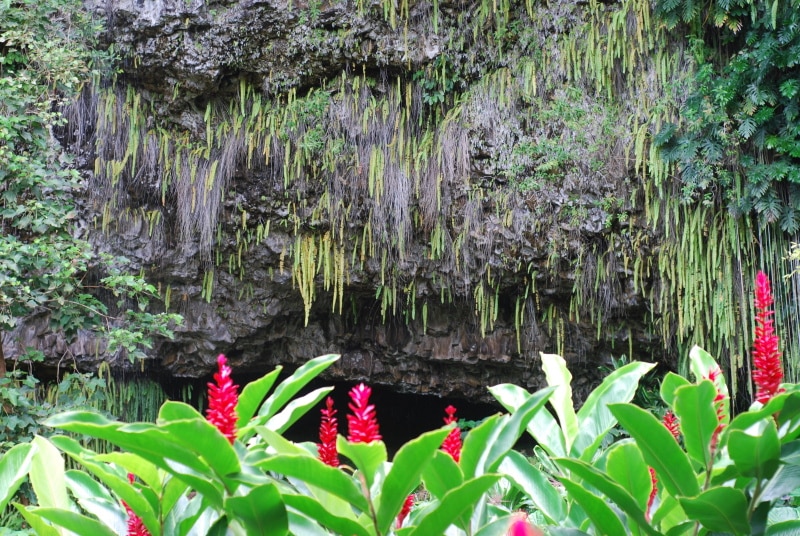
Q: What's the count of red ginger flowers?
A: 11